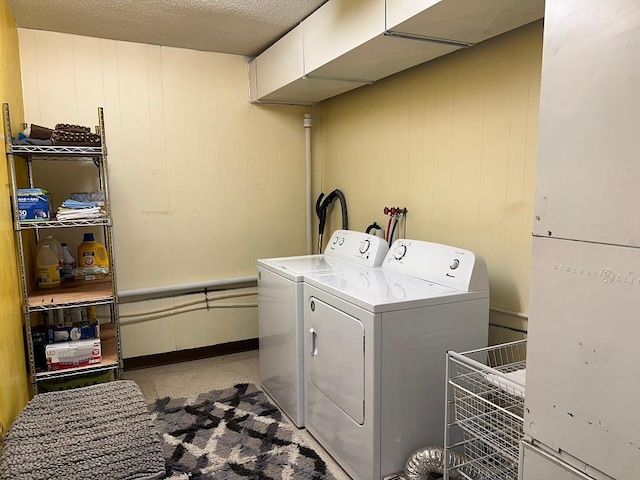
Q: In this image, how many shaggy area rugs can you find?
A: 1